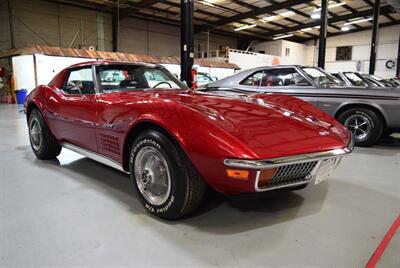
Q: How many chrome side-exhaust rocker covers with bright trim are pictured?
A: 1